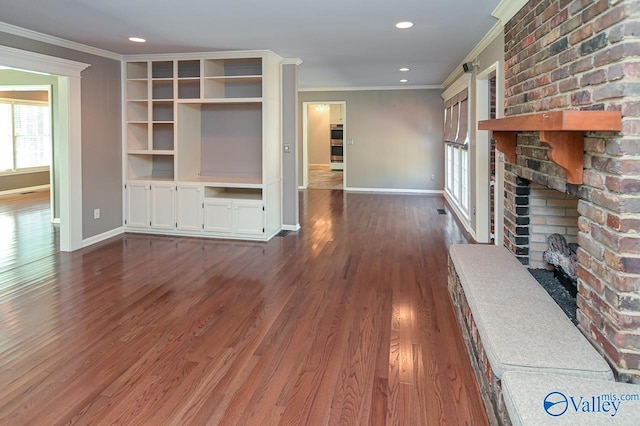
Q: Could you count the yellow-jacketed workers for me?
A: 0